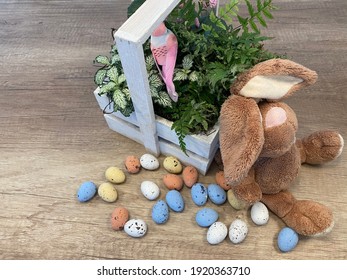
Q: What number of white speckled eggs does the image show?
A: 6